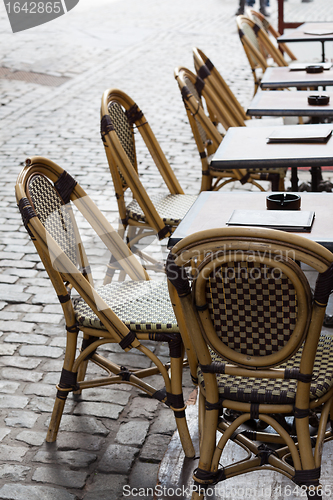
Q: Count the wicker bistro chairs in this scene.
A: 7